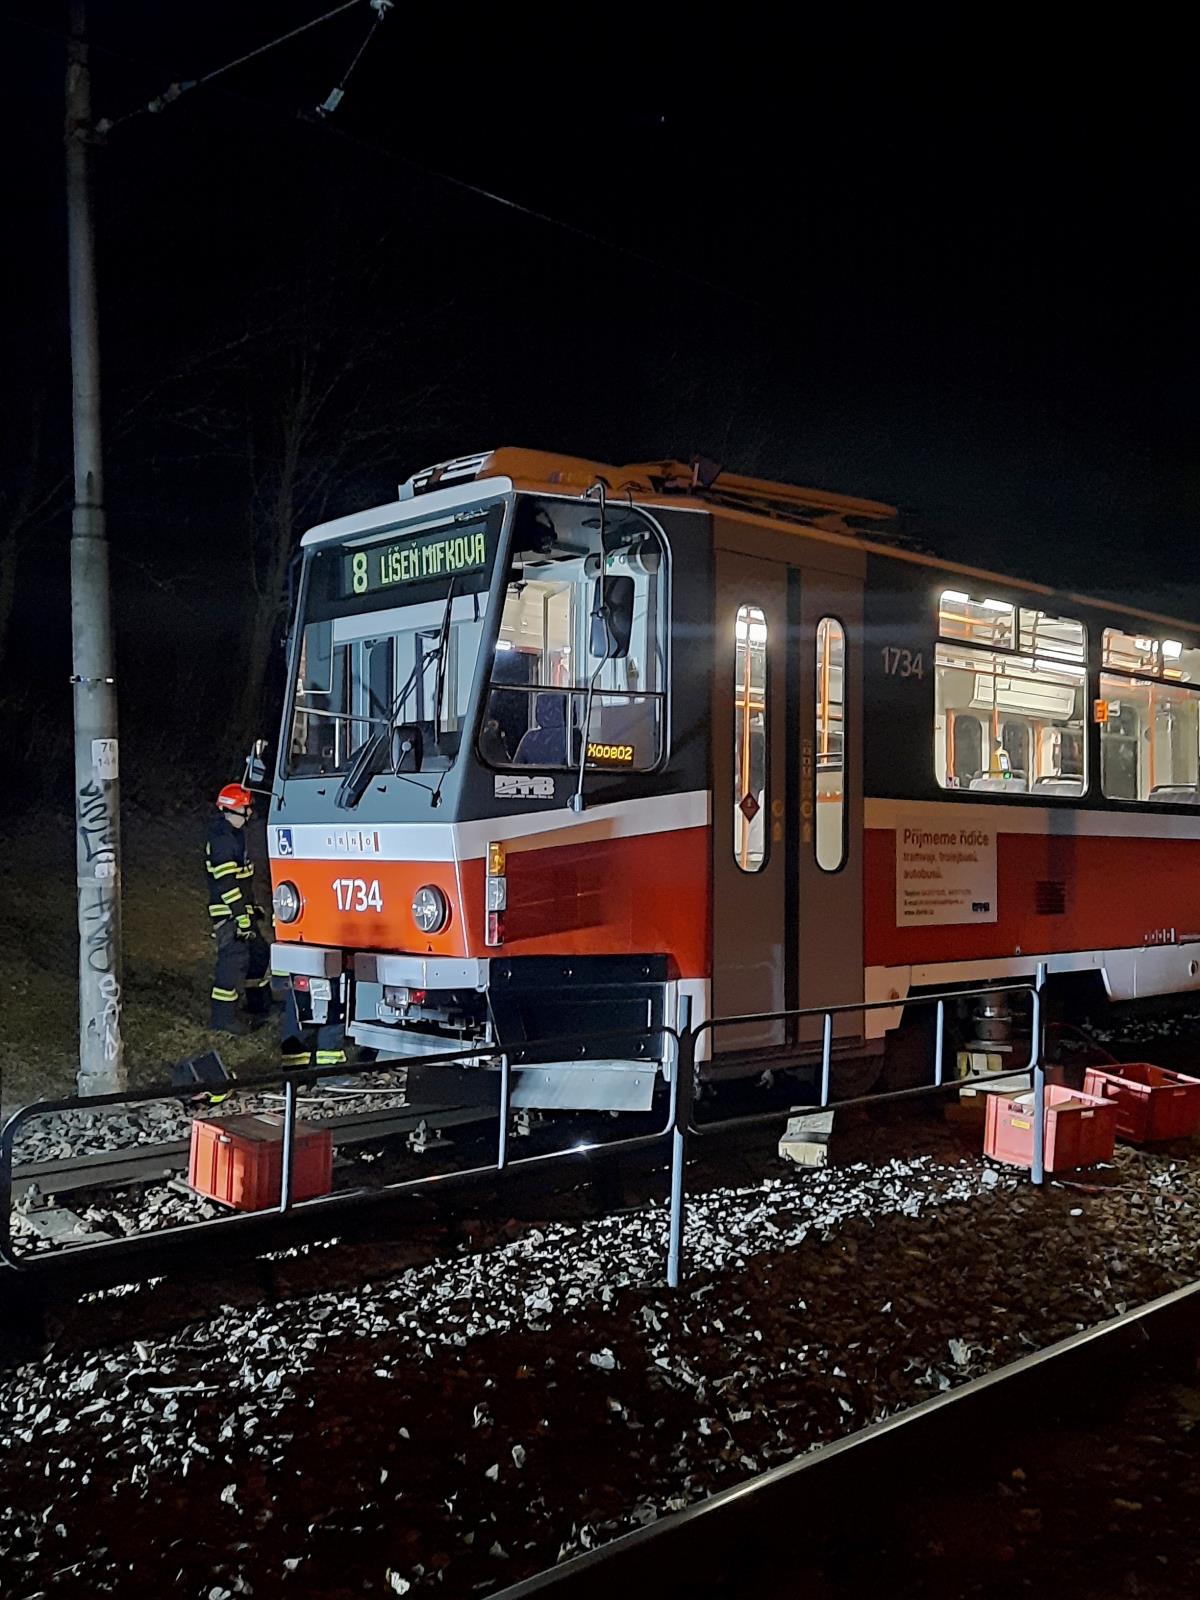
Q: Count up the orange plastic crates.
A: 3